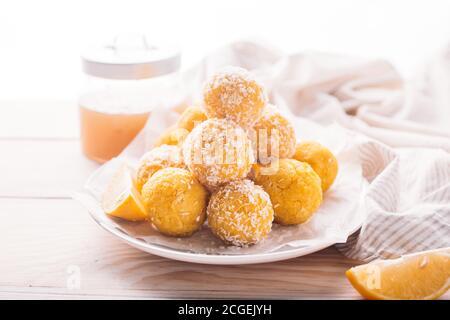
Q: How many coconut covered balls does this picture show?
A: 5